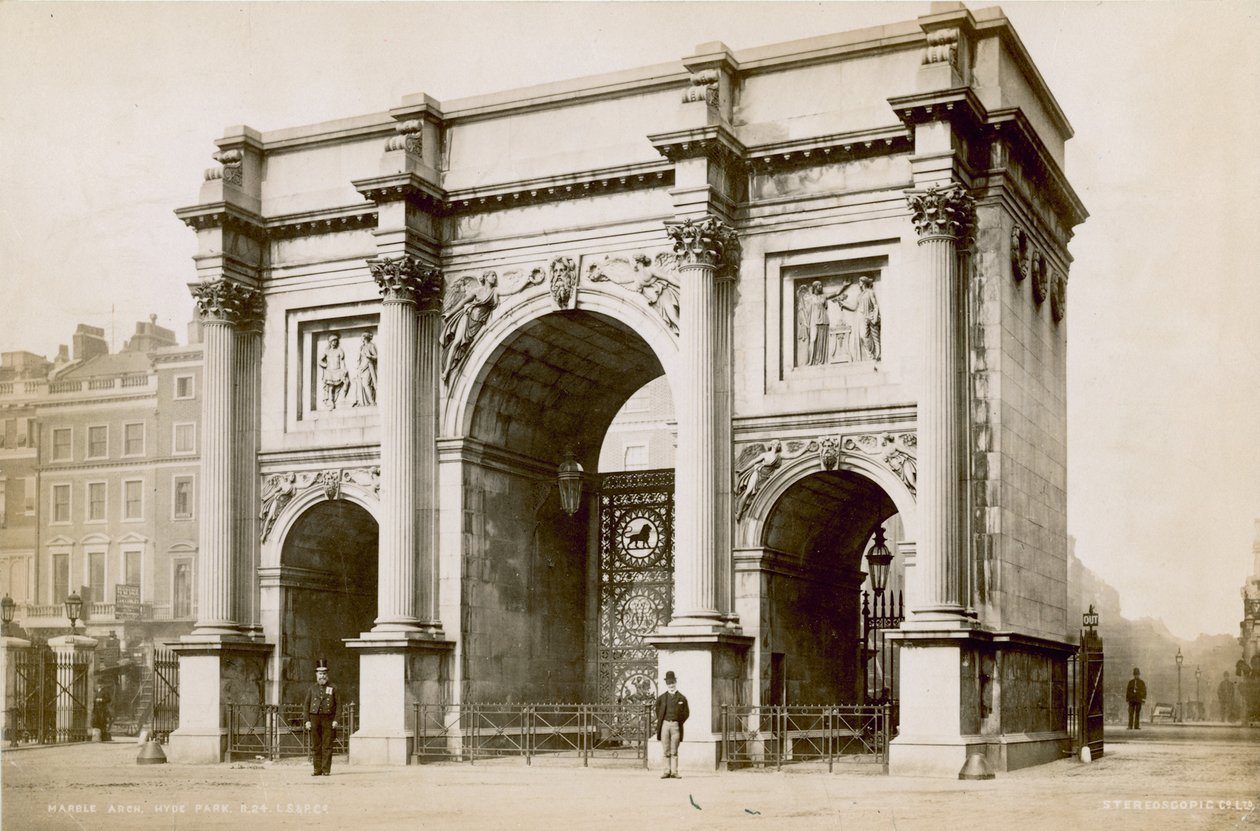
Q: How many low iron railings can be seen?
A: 3